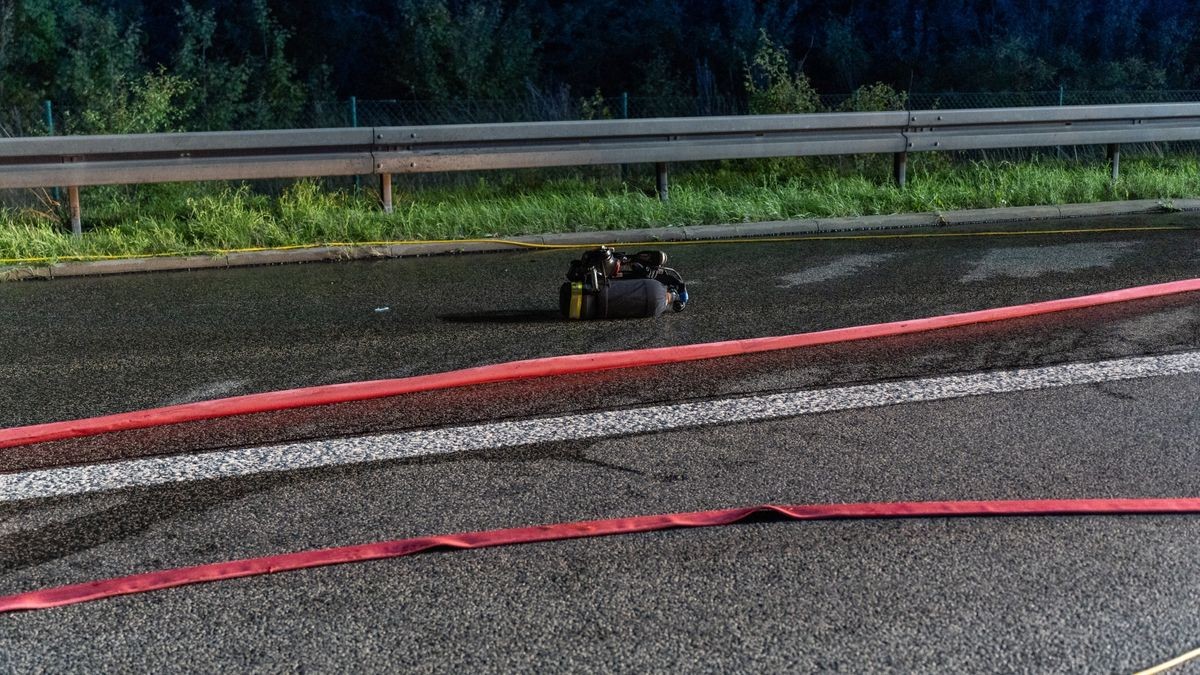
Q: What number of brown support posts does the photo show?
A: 5